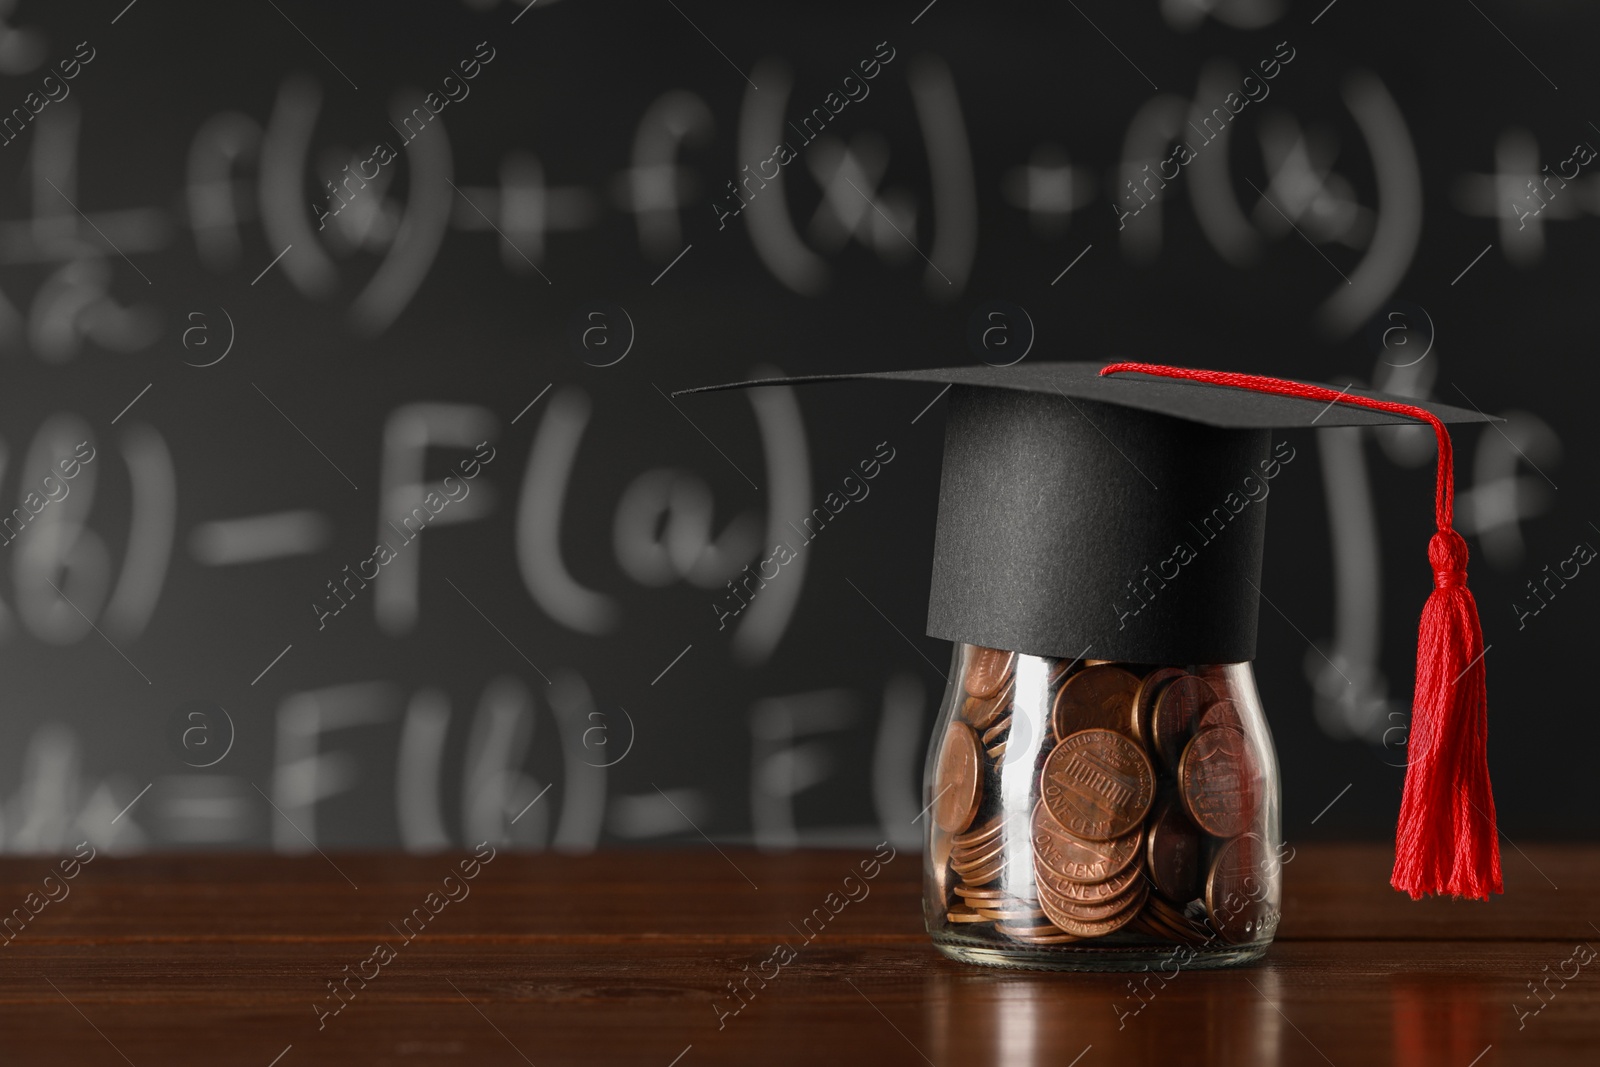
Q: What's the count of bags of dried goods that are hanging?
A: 0